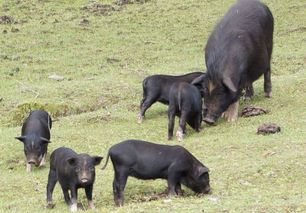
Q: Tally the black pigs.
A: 6